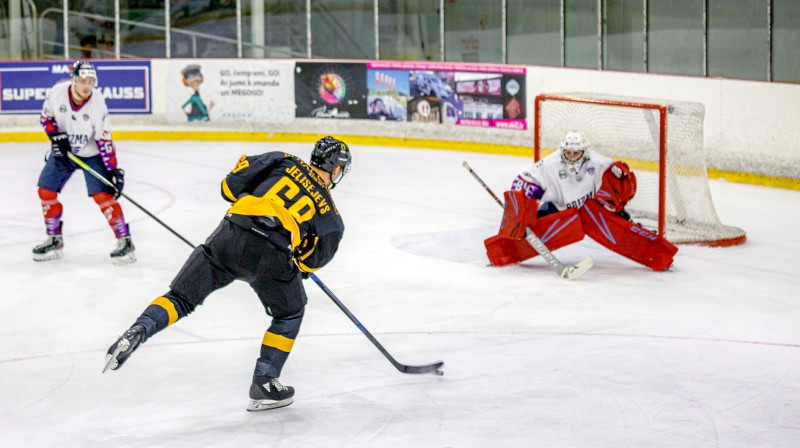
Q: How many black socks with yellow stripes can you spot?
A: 2